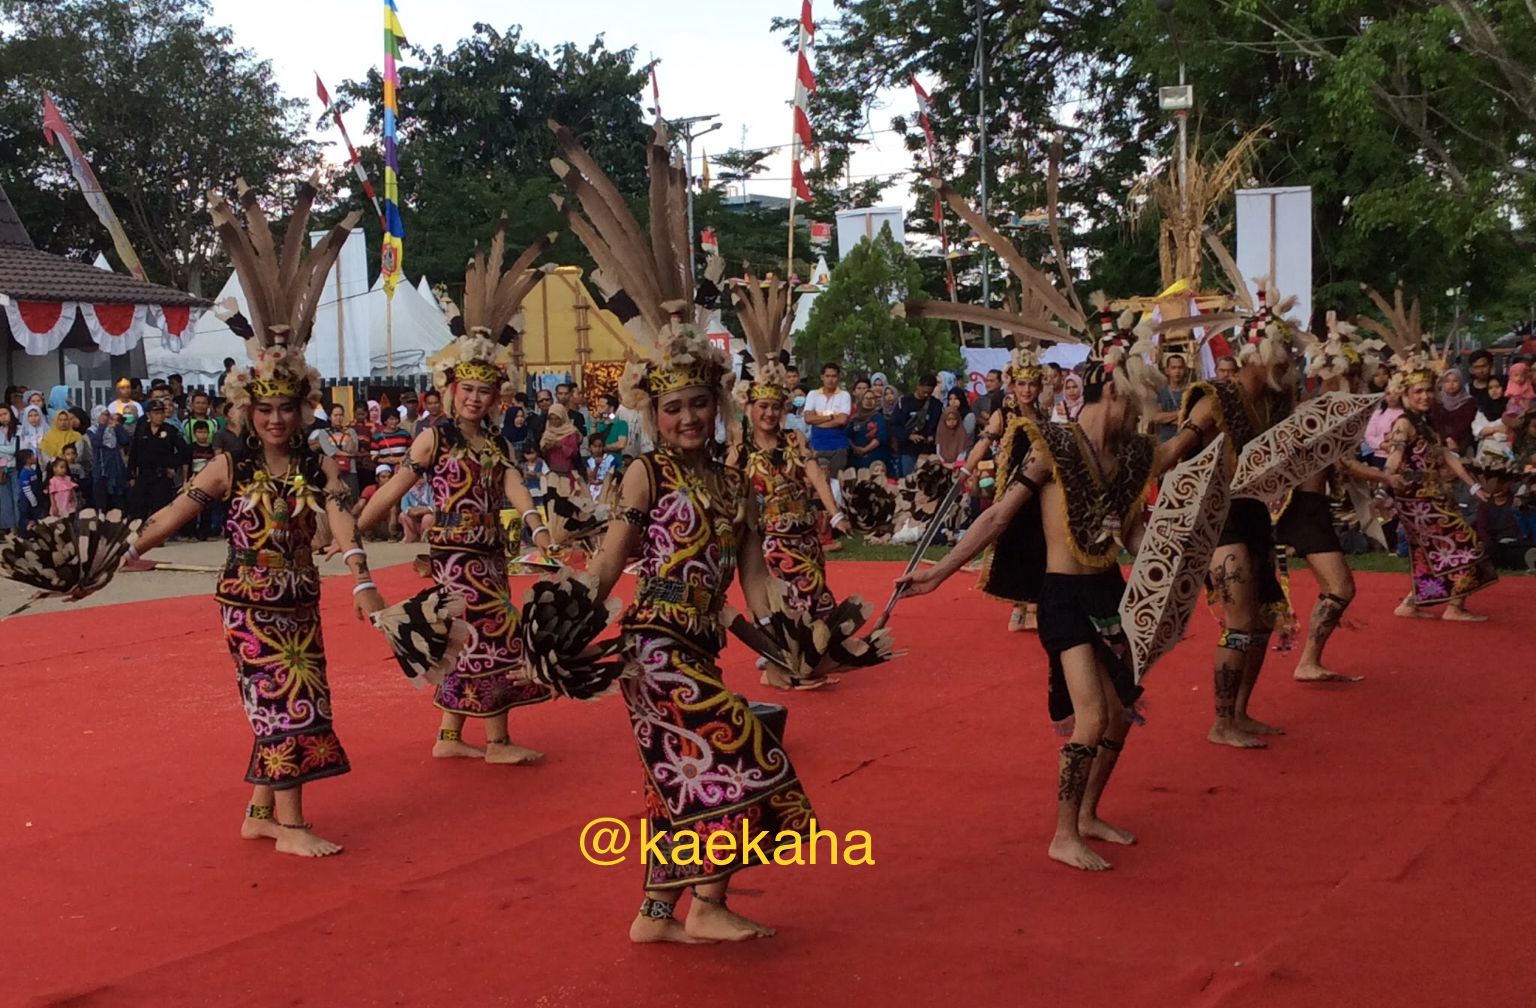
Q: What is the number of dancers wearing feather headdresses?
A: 9